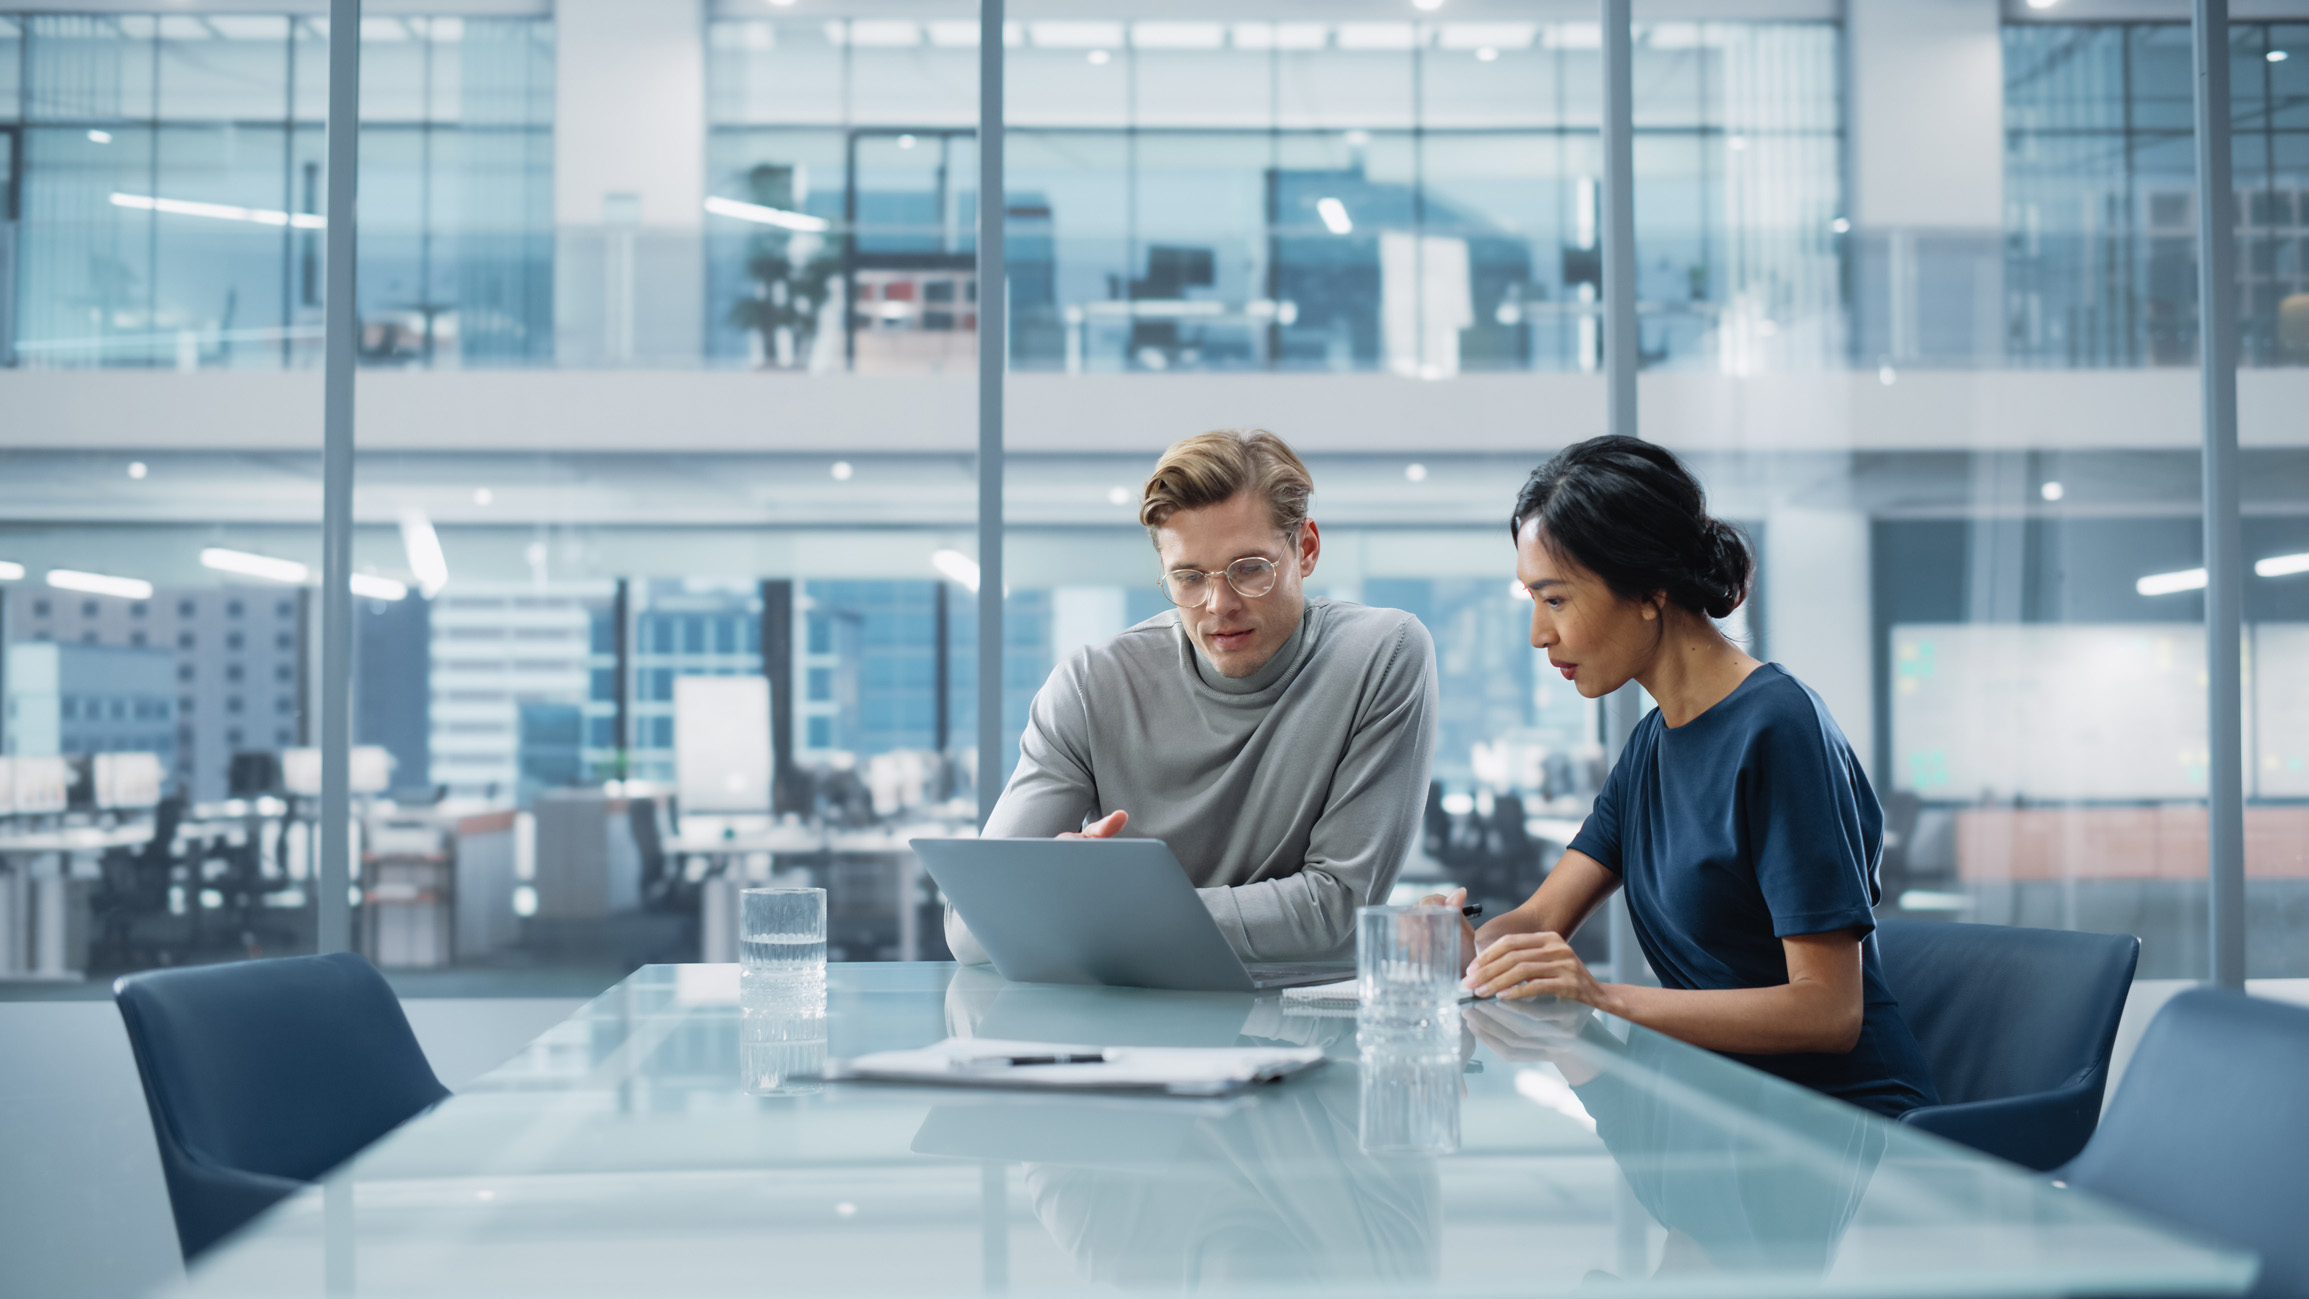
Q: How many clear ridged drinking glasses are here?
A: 2